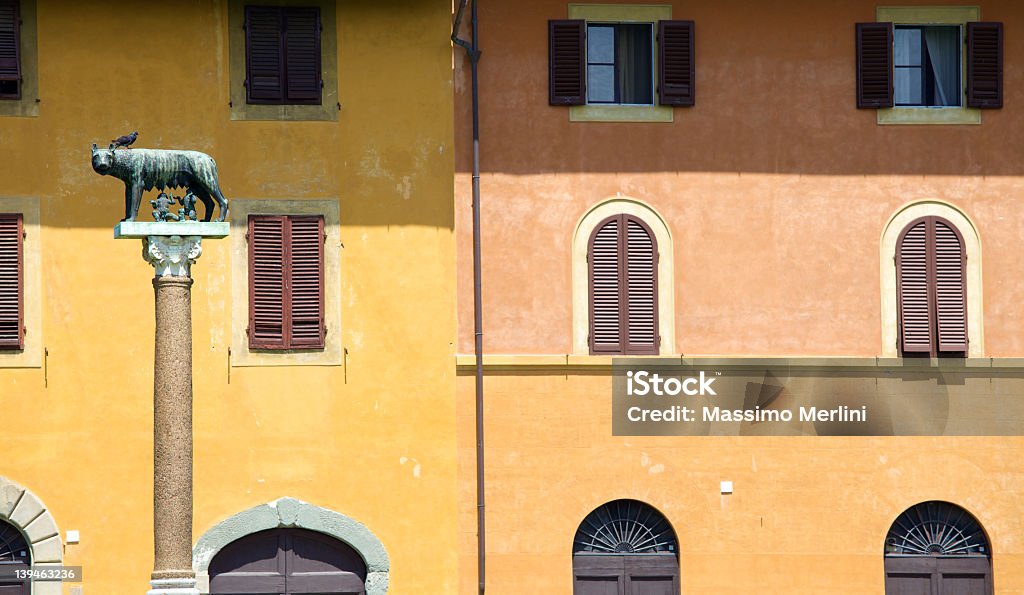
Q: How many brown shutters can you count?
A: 14